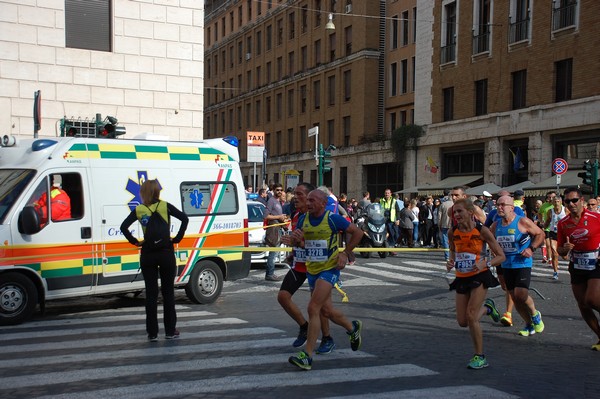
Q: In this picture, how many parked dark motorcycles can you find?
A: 1